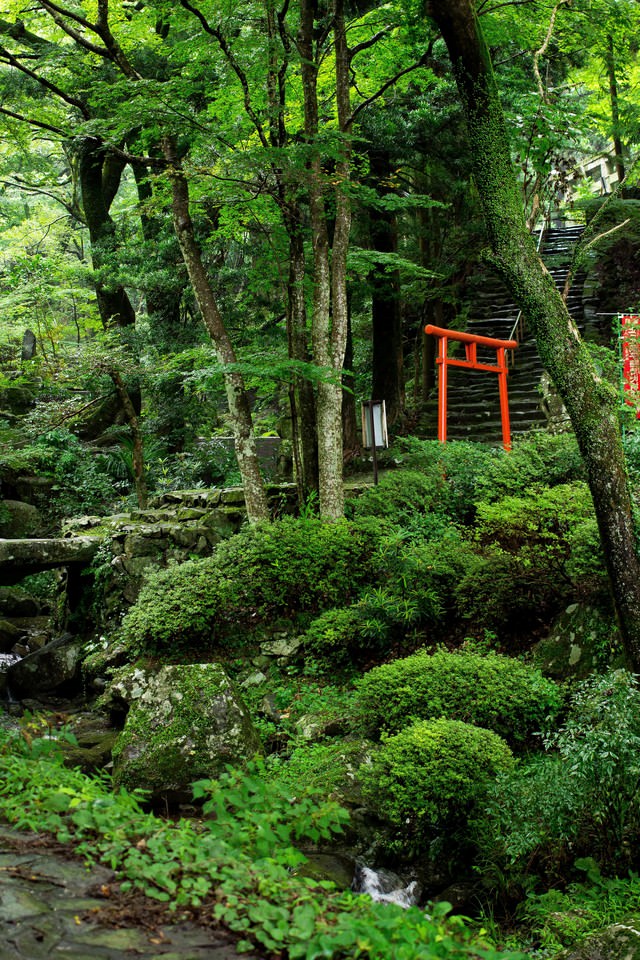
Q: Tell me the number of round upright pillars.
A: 2